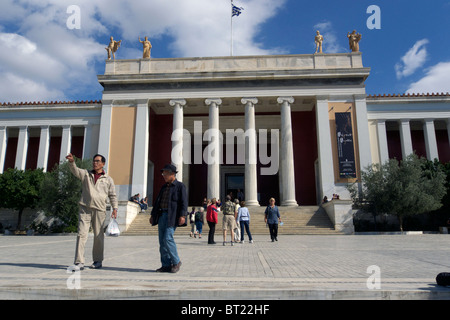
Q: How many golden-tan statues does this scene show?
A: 4